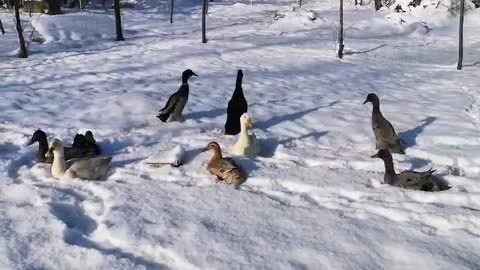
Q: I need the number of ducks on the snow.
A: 9